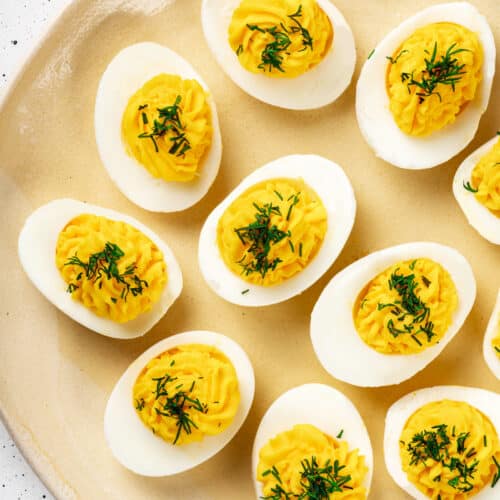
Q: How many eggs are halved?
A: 11